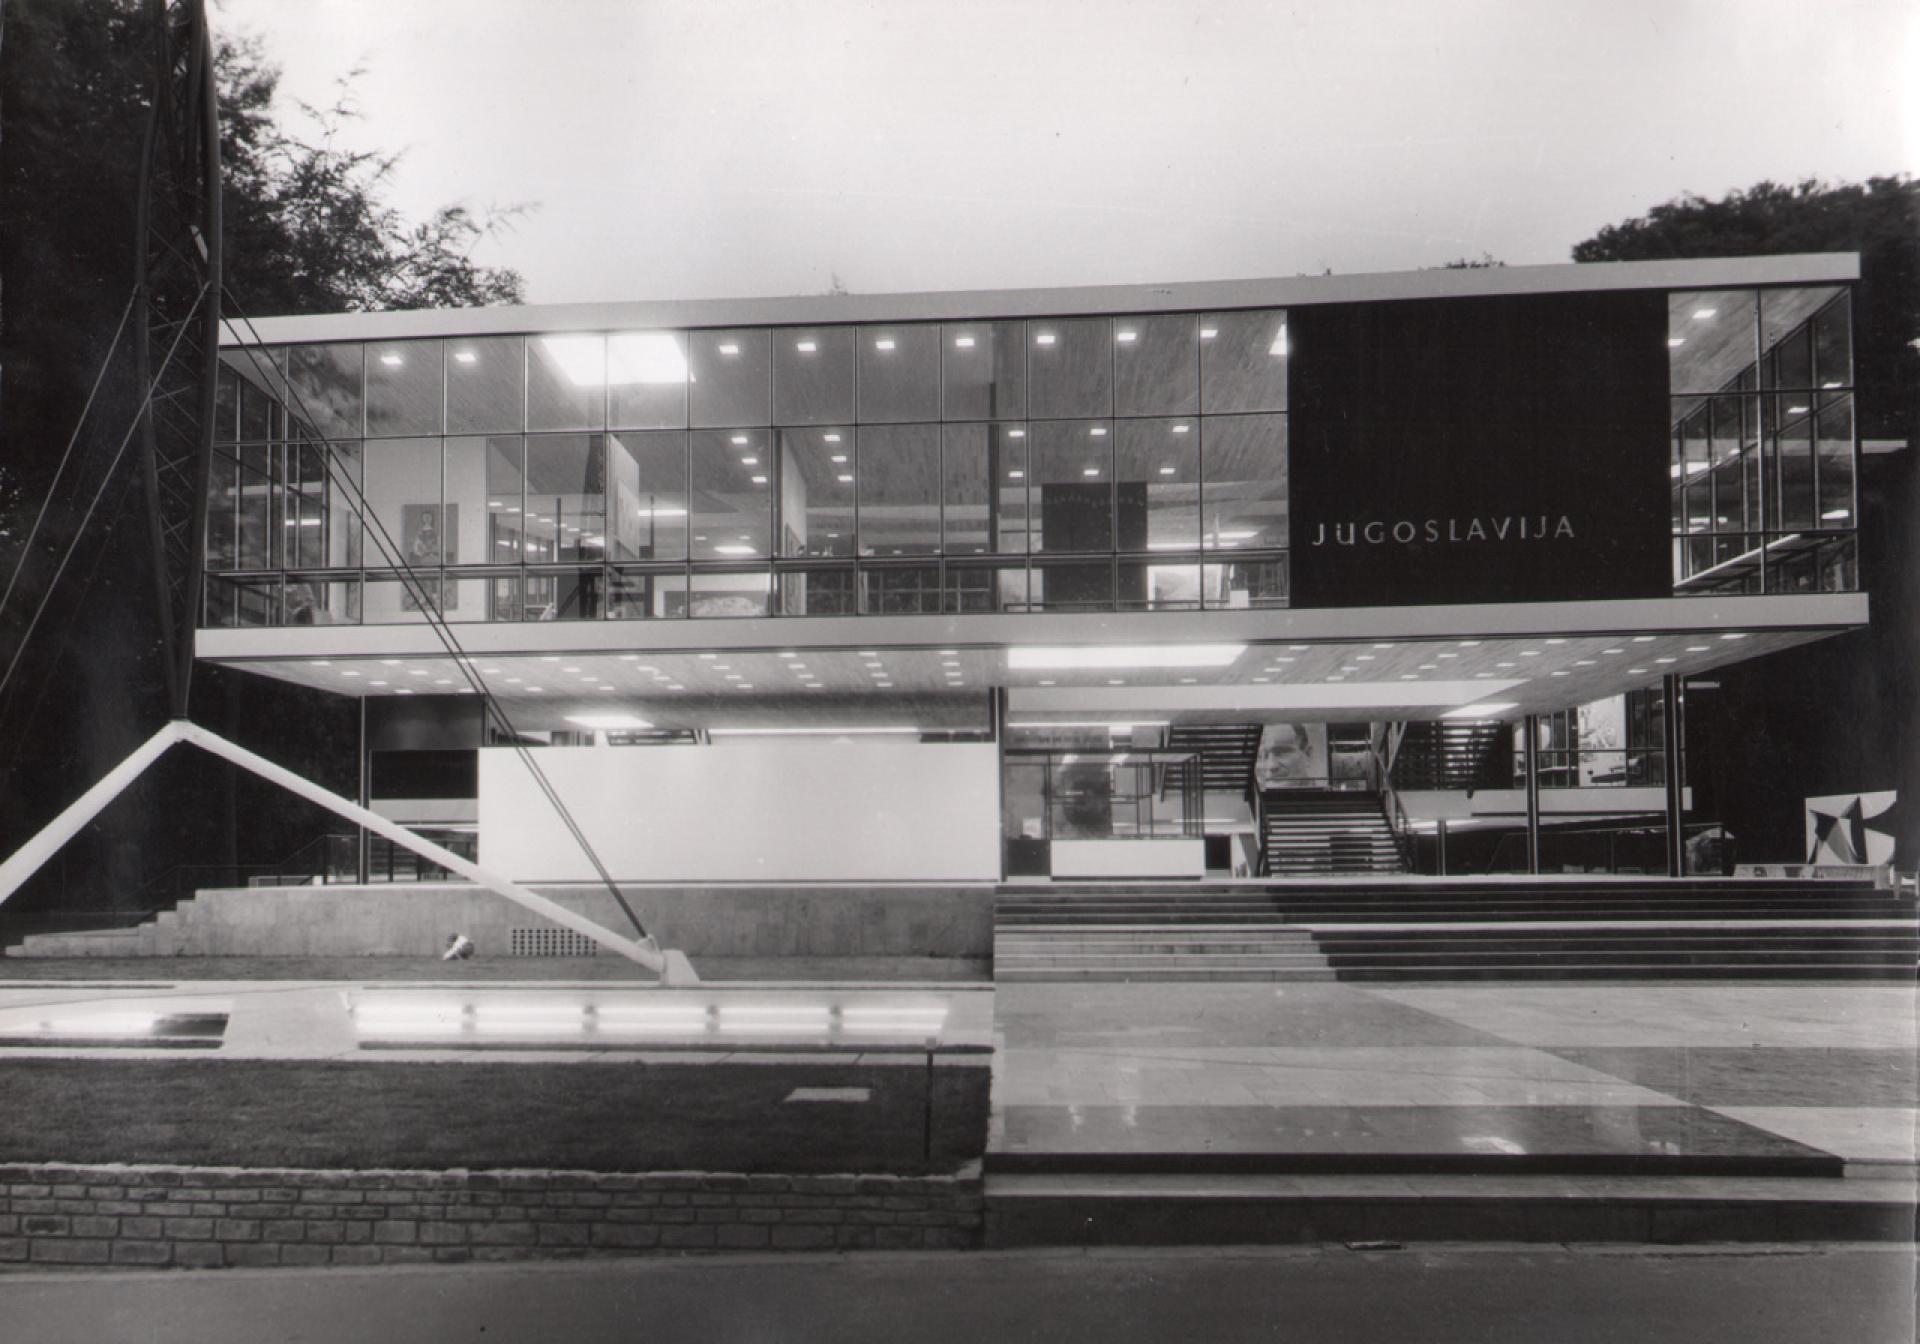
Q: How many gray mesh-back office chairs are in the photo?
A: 0